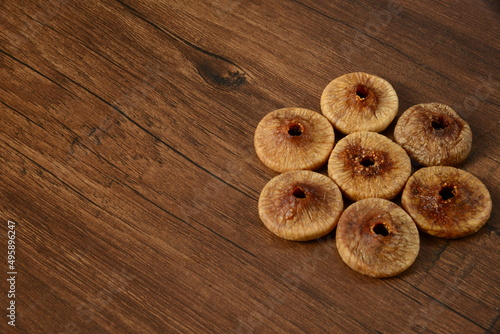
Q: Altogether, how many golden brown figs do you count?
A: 7